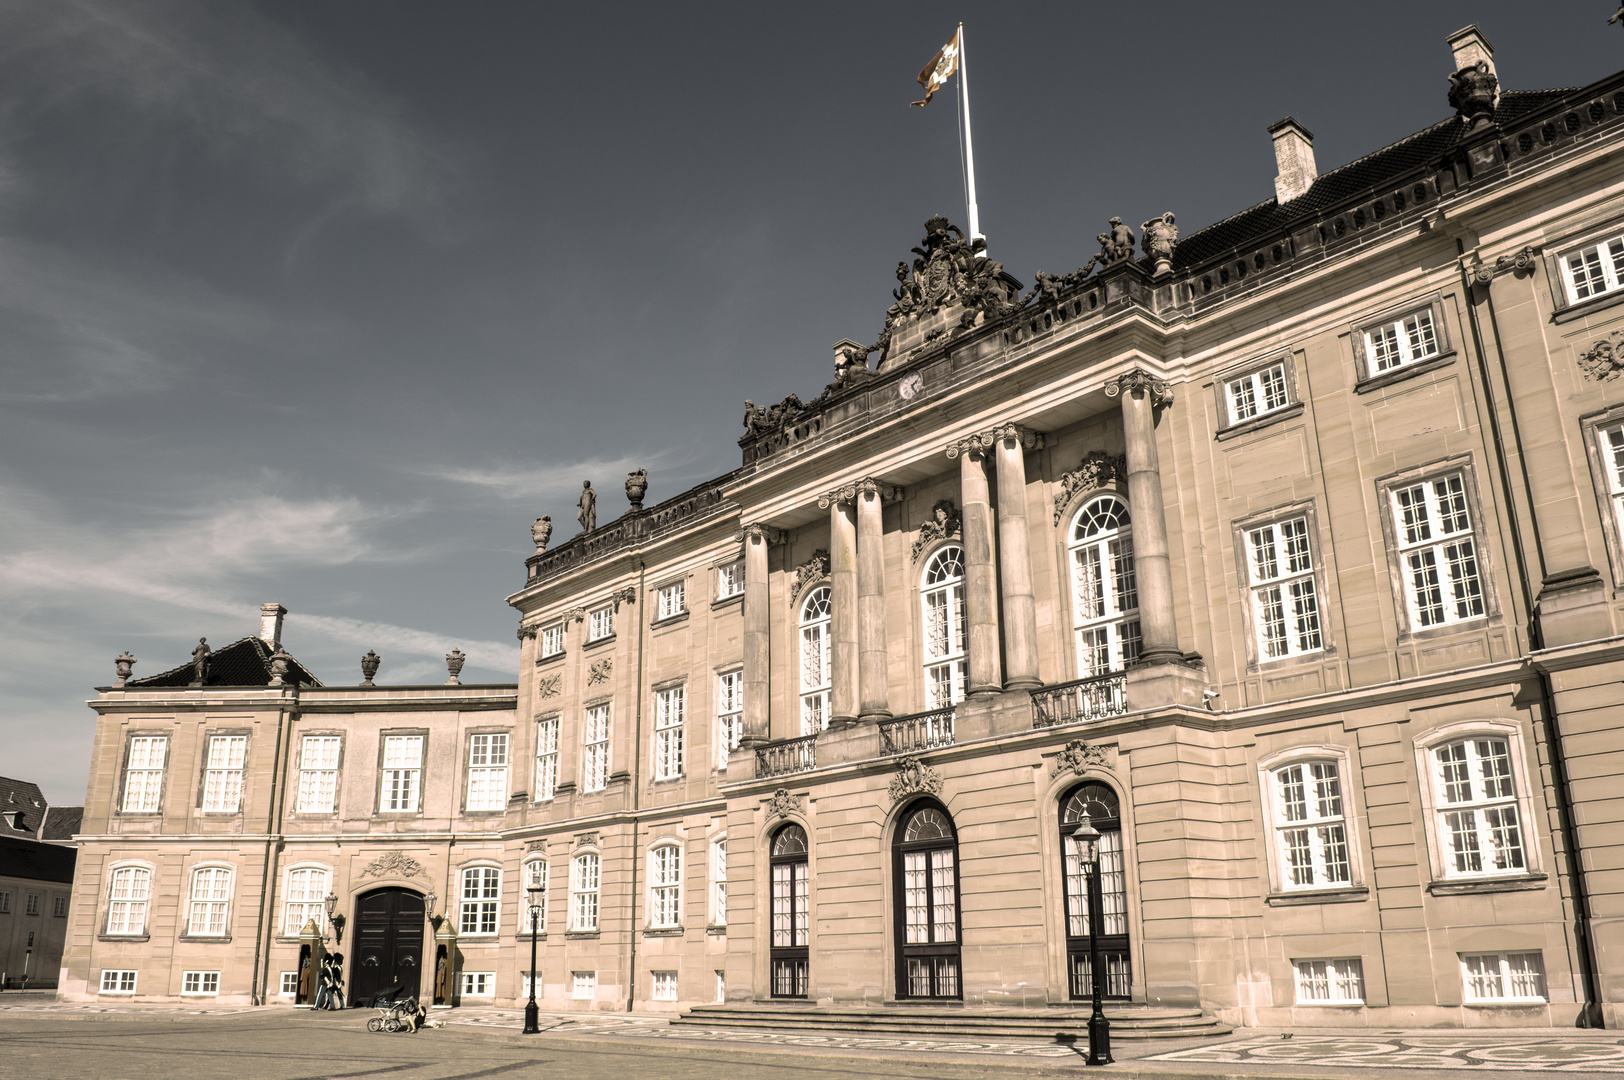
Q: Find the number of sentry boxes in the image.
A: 2